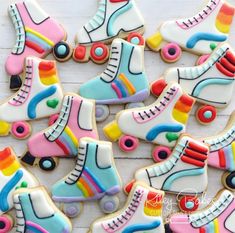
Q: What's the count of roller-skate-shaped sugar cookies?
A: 15